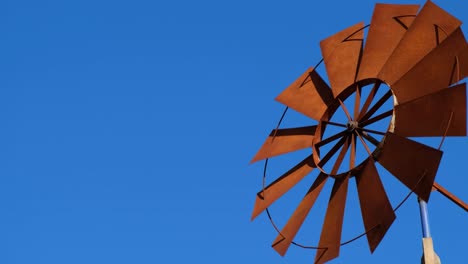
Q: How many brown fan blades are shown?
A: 12